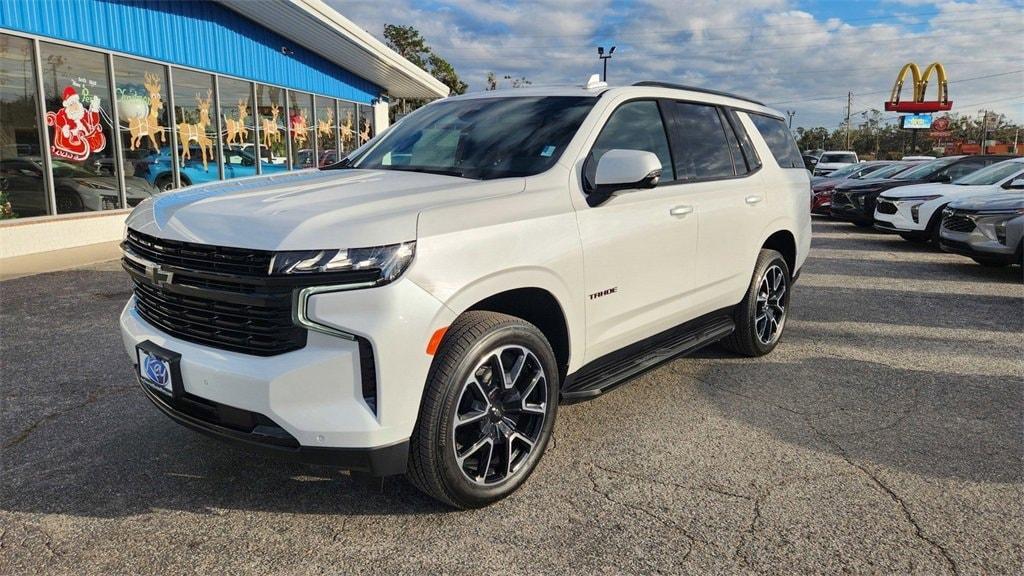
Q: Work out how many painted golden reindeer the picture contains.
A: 8